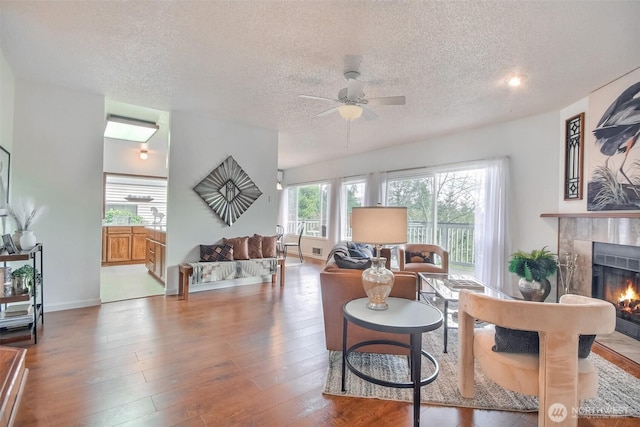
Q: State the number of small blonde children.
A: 0